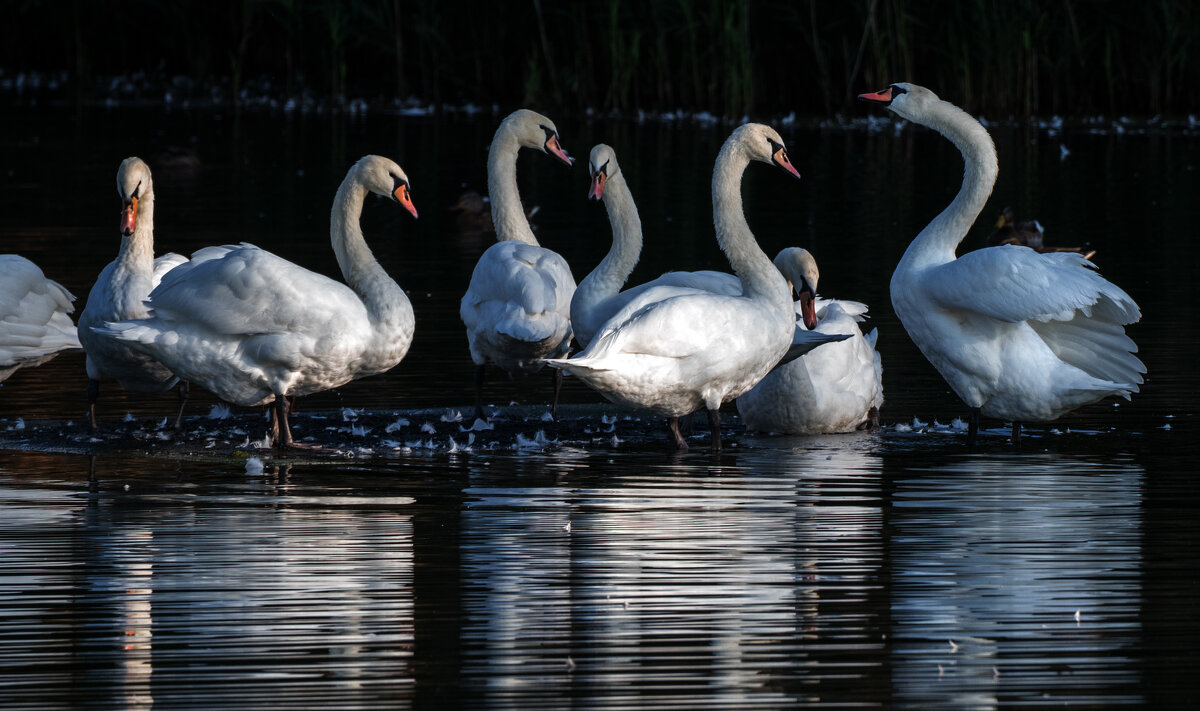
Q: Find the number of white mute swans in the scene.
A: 8